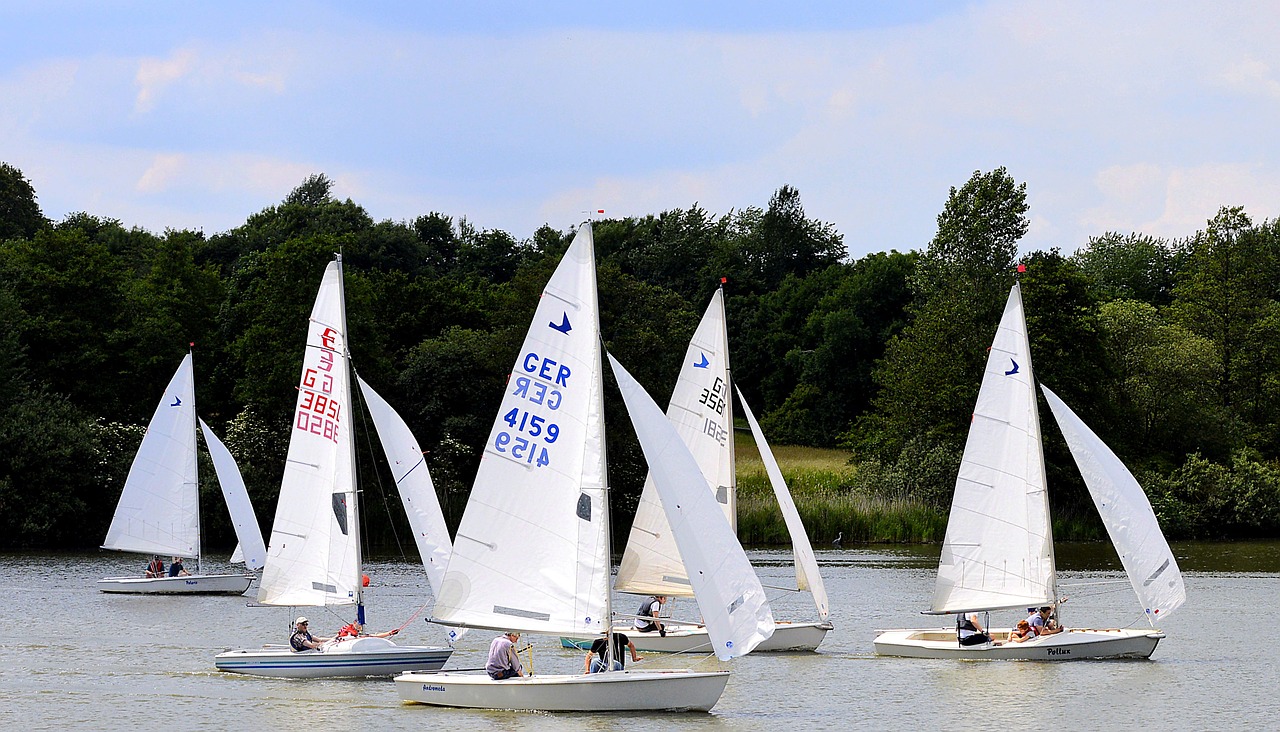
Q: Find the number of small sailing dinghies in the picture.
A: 5